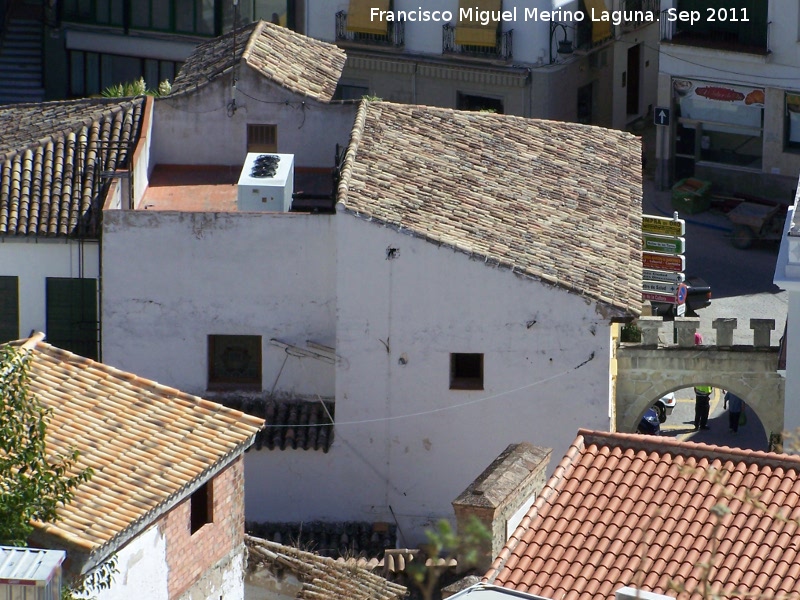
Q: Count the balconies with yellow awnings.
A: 3